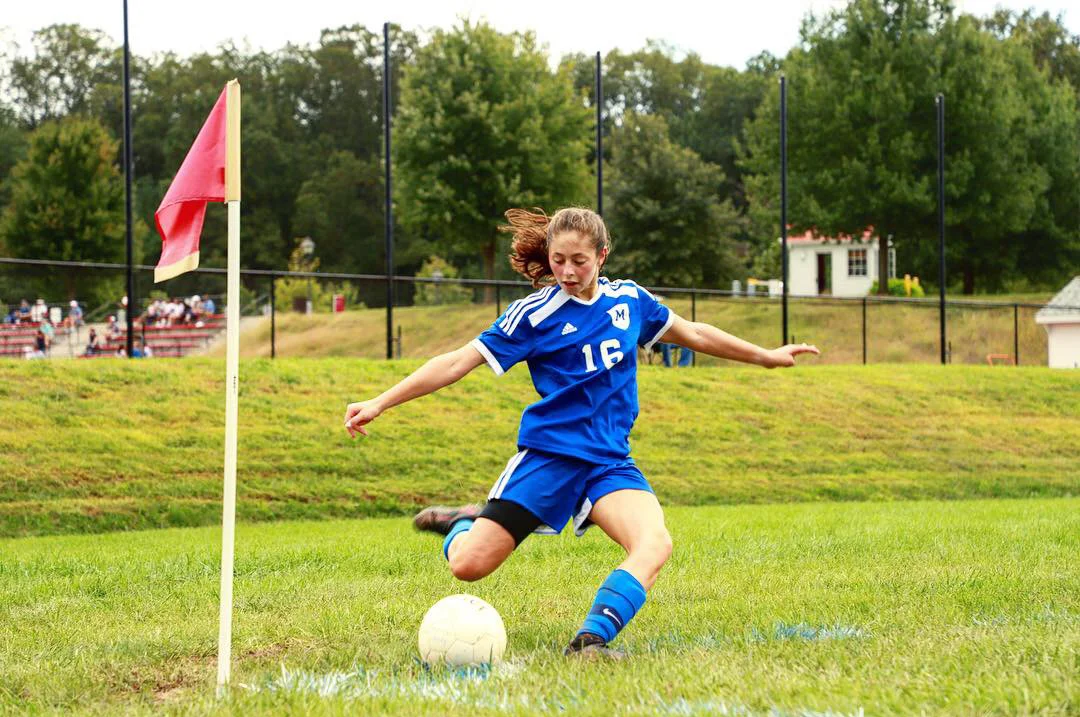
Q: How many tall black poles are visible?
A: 5